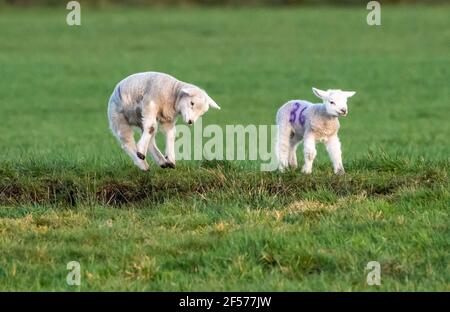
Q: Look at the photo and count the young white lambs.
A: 2